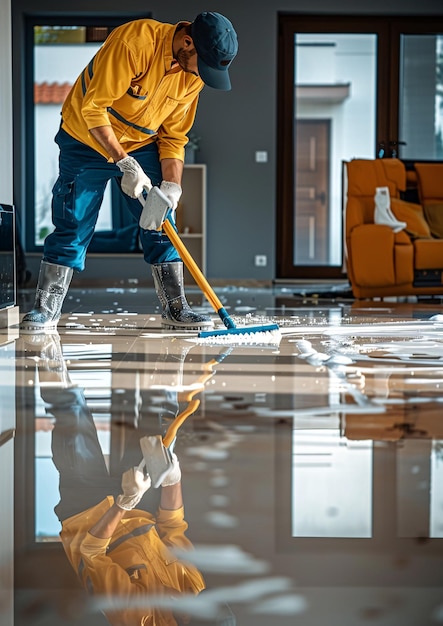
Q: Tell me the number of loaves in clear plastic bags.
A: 0